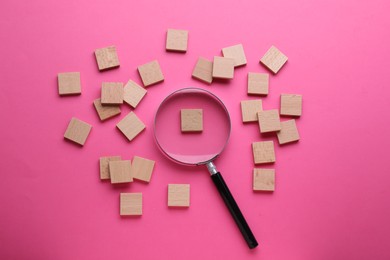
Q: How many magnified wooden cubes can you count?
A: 1